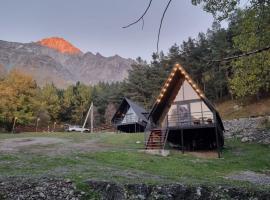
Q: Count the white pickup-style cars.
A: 1